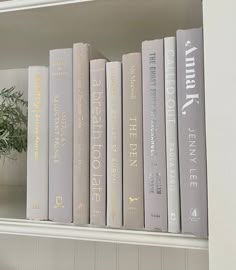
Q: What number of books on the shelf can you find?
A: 9